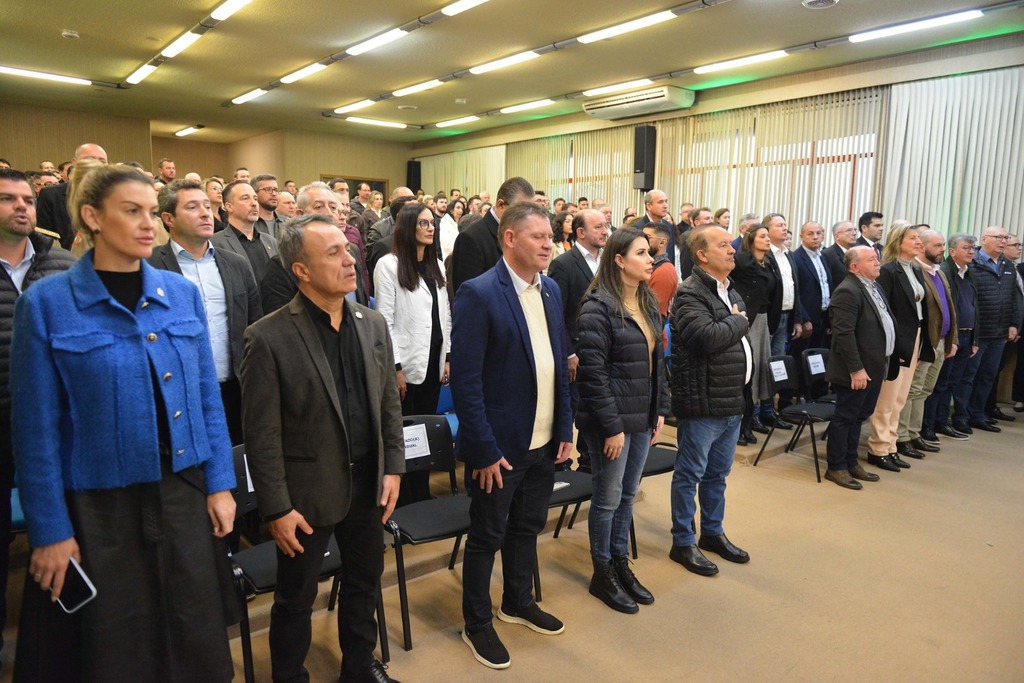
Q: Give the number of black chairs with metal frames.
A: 6